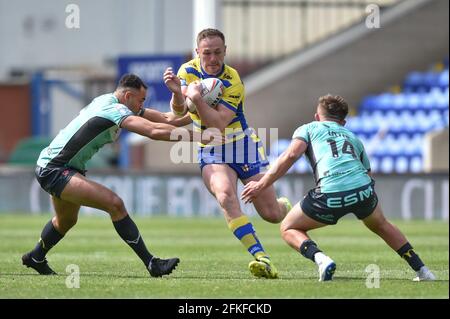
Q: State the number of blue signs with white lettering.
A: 1